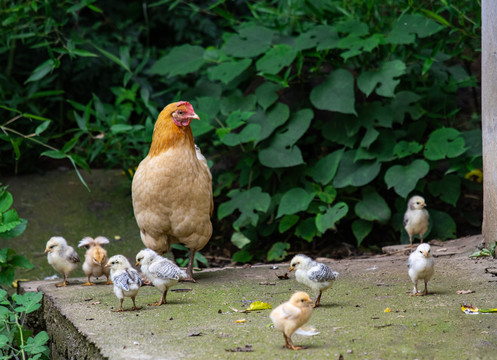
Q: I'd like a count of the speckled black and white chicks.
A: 3